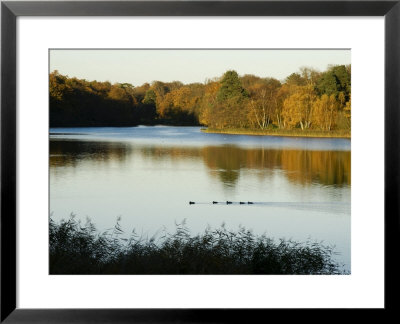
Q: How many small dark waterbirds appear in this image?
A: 5